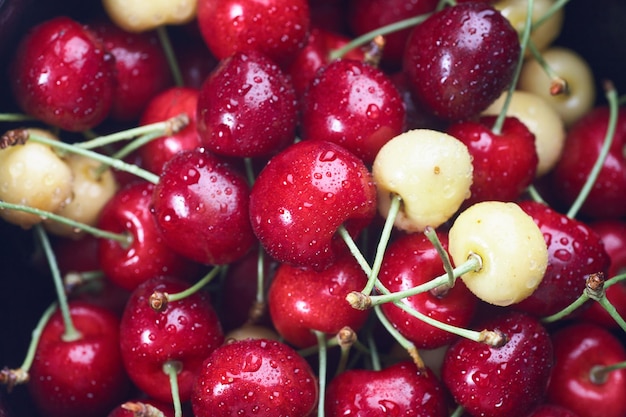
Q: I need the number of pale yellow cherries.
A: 8